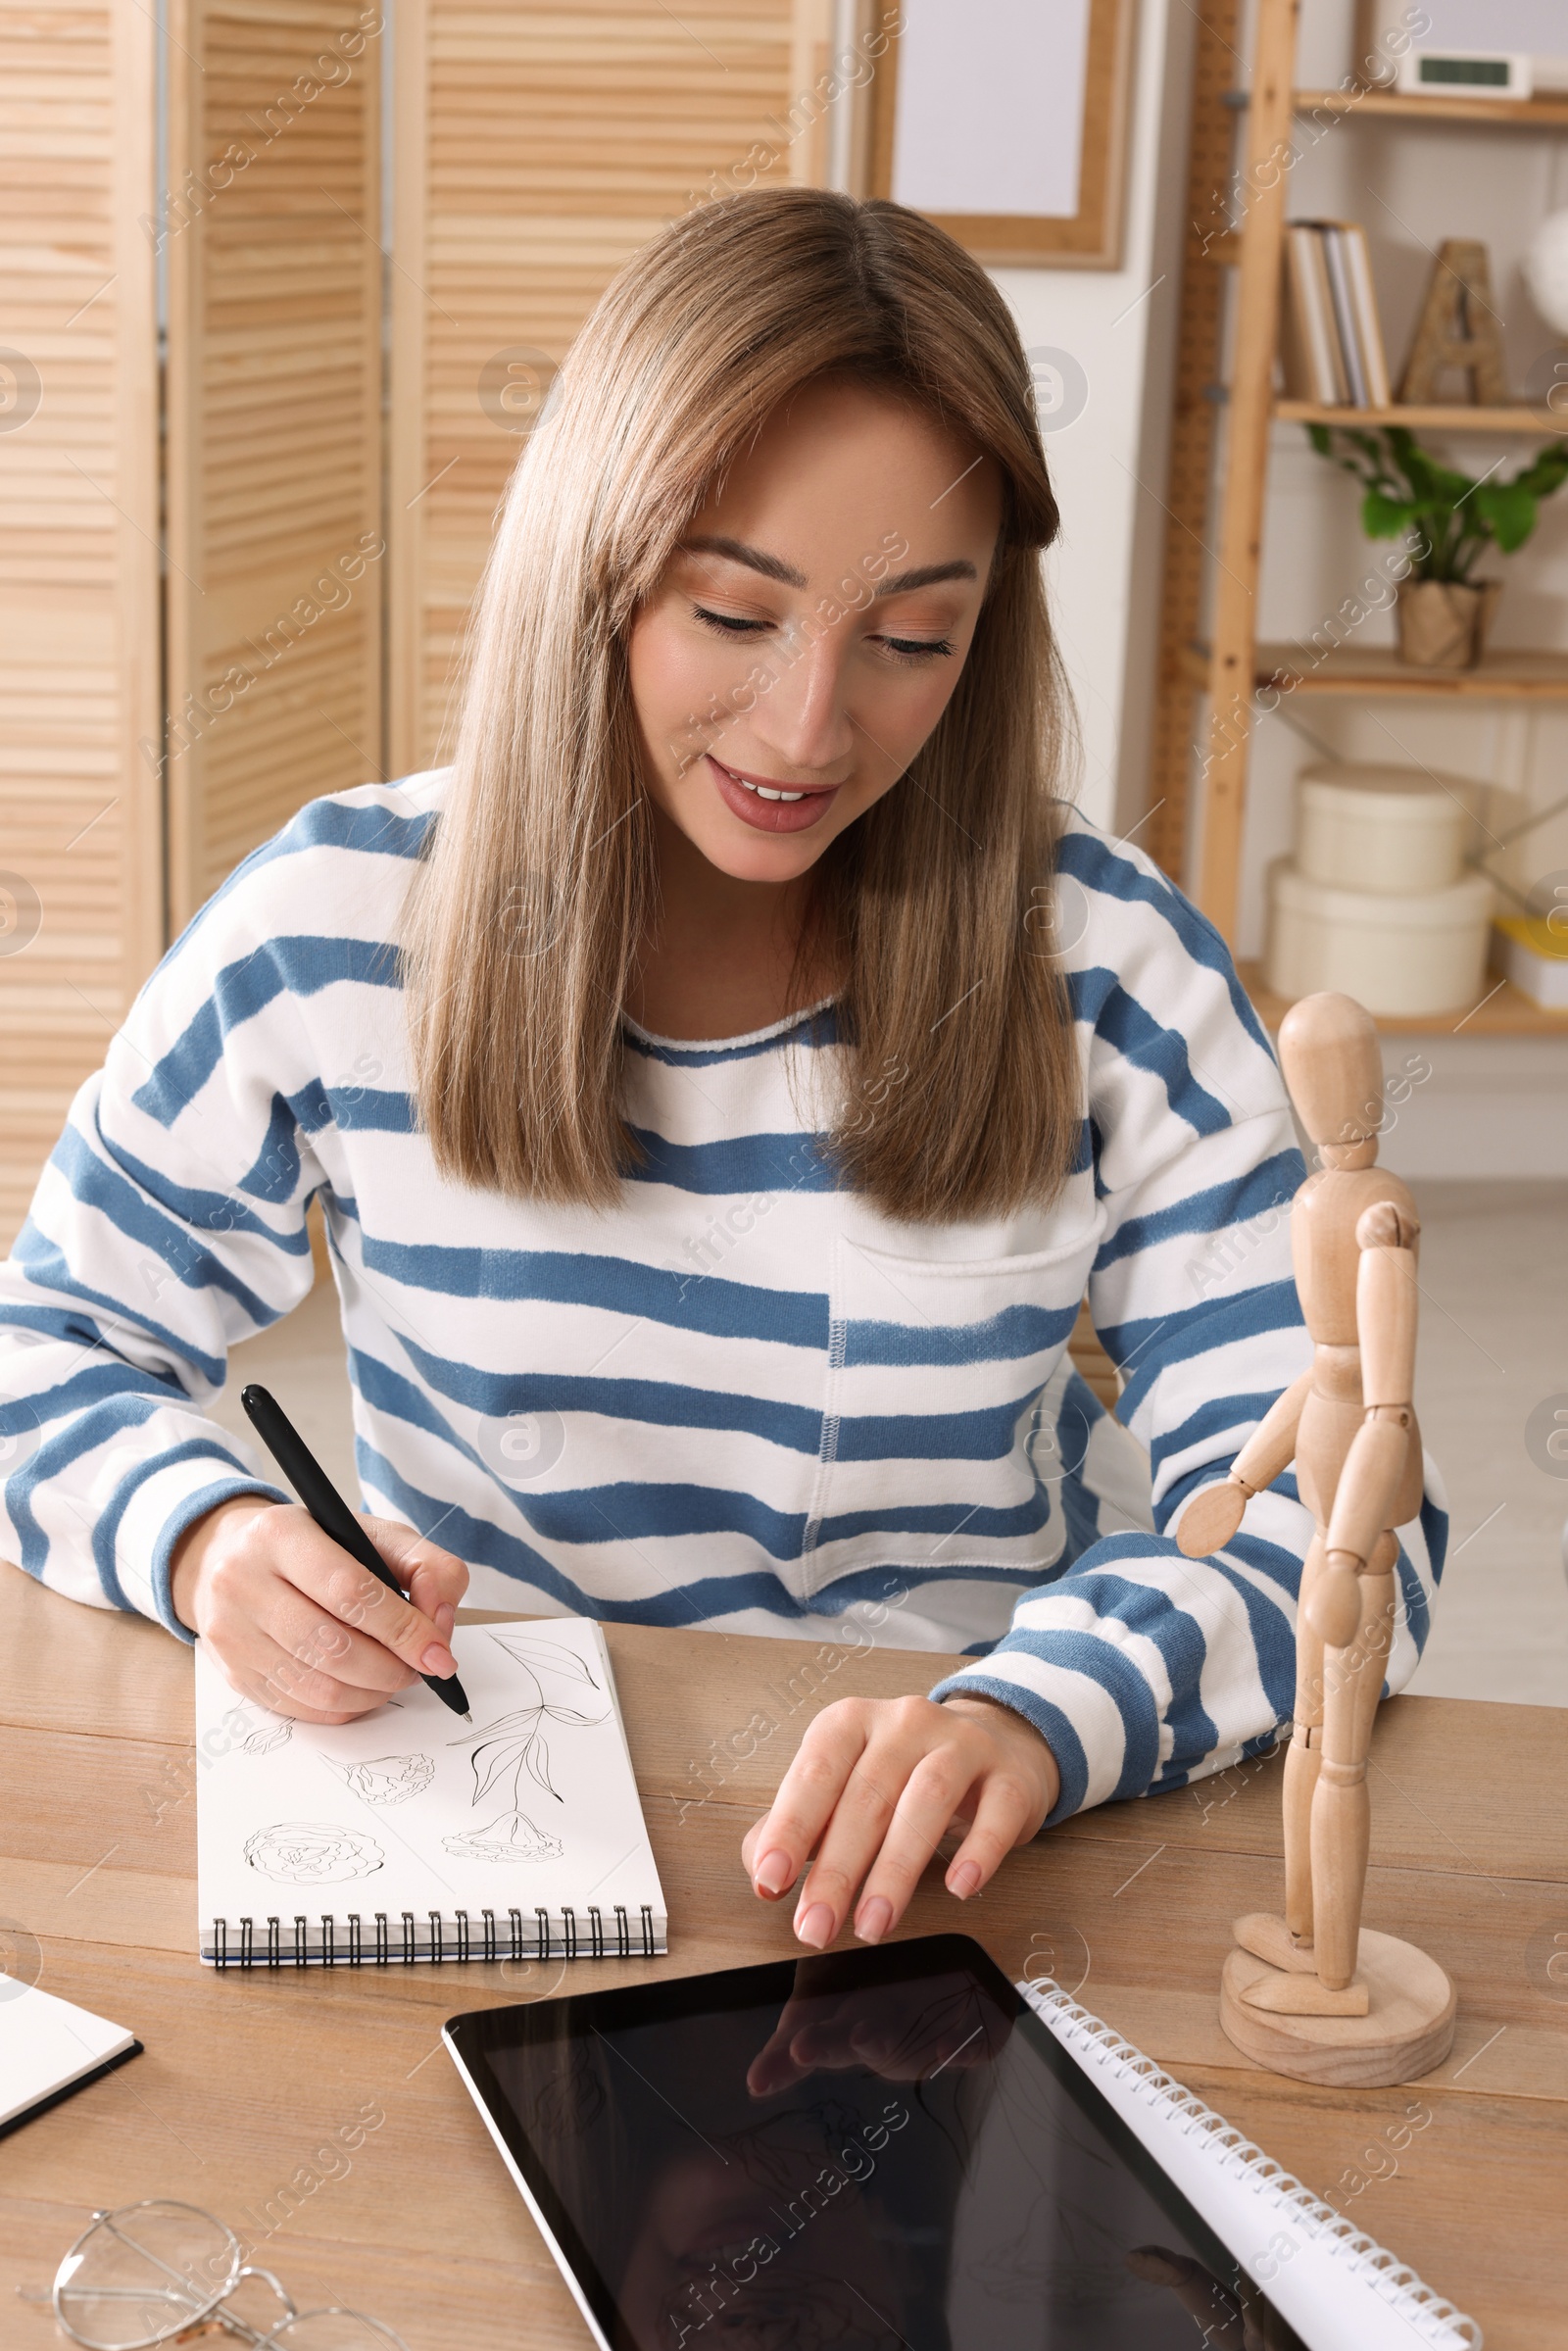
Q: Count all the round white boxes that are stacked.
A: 2